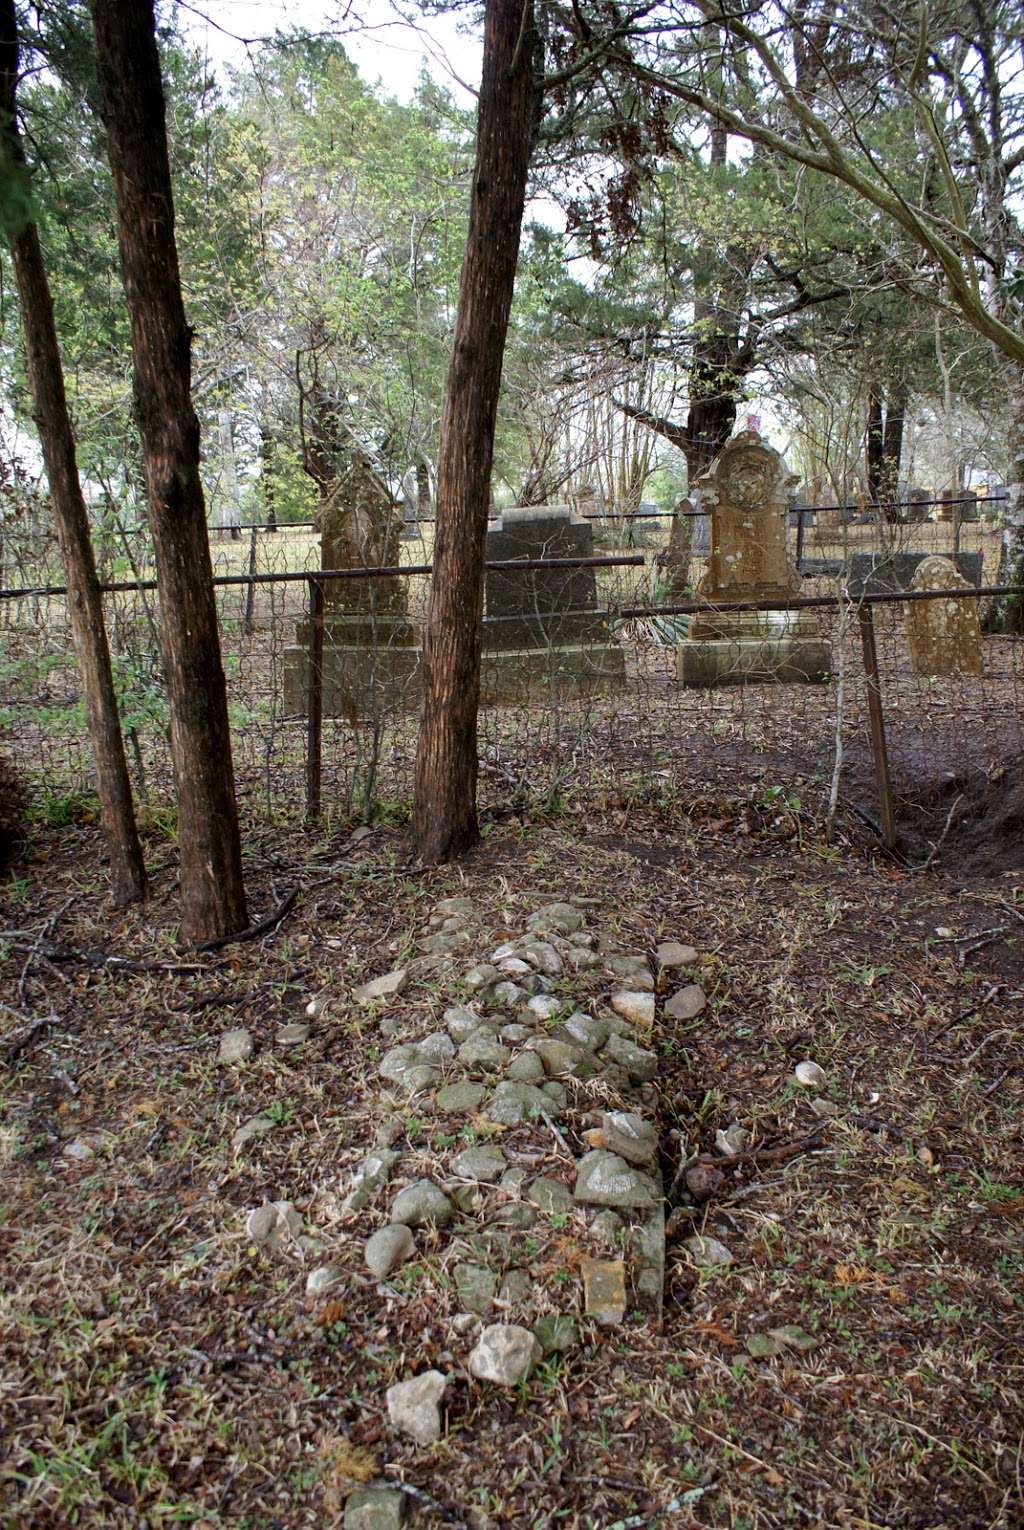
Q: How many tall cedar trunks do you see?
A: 3